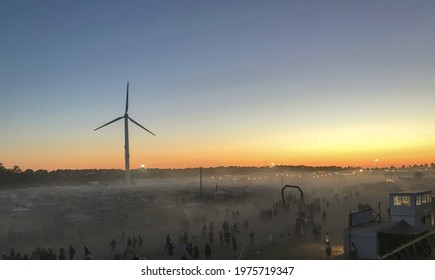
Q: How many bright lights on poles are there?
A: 3